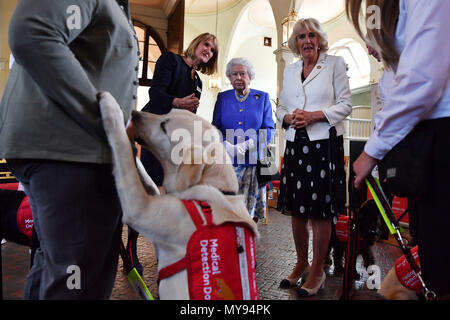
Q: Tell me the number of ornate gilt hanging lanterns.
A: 2